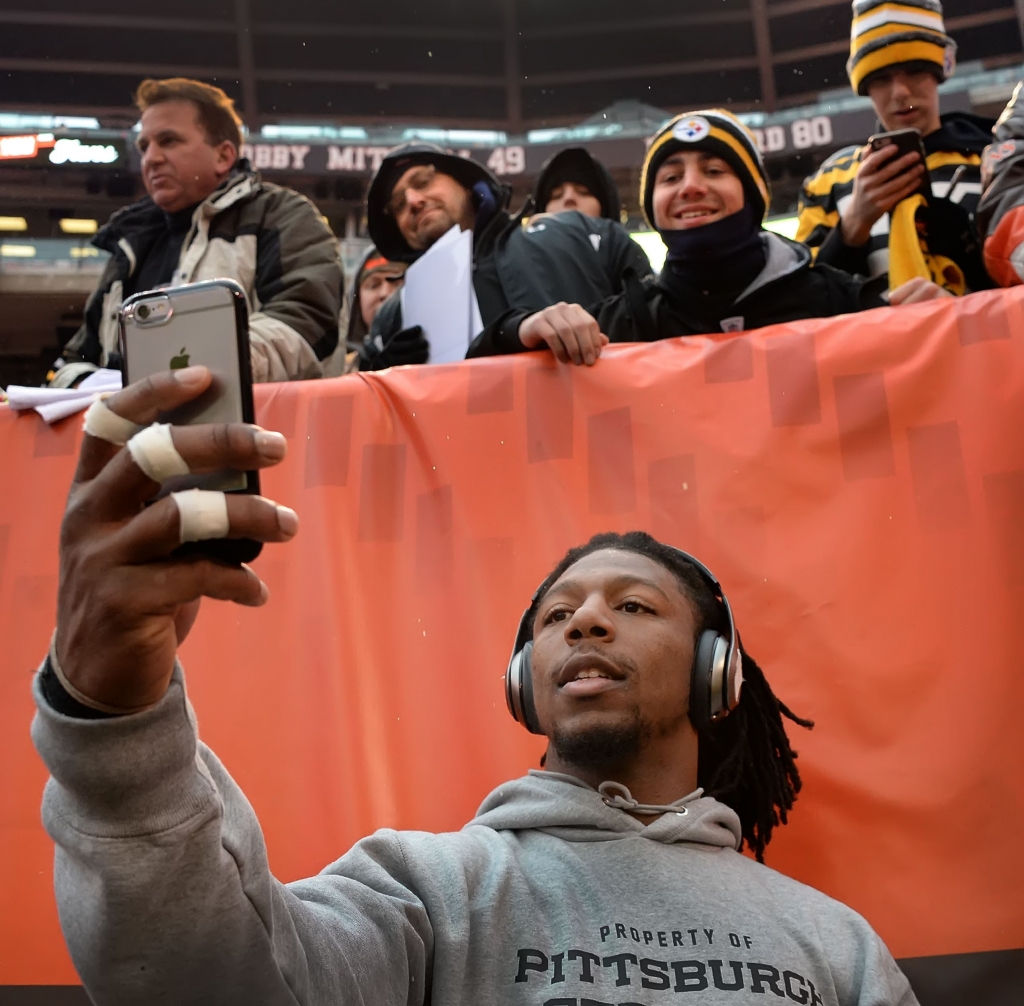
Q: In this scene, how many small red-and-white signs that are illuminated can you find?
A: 1